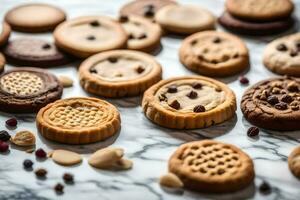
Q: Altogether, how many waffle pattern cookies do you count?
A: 3